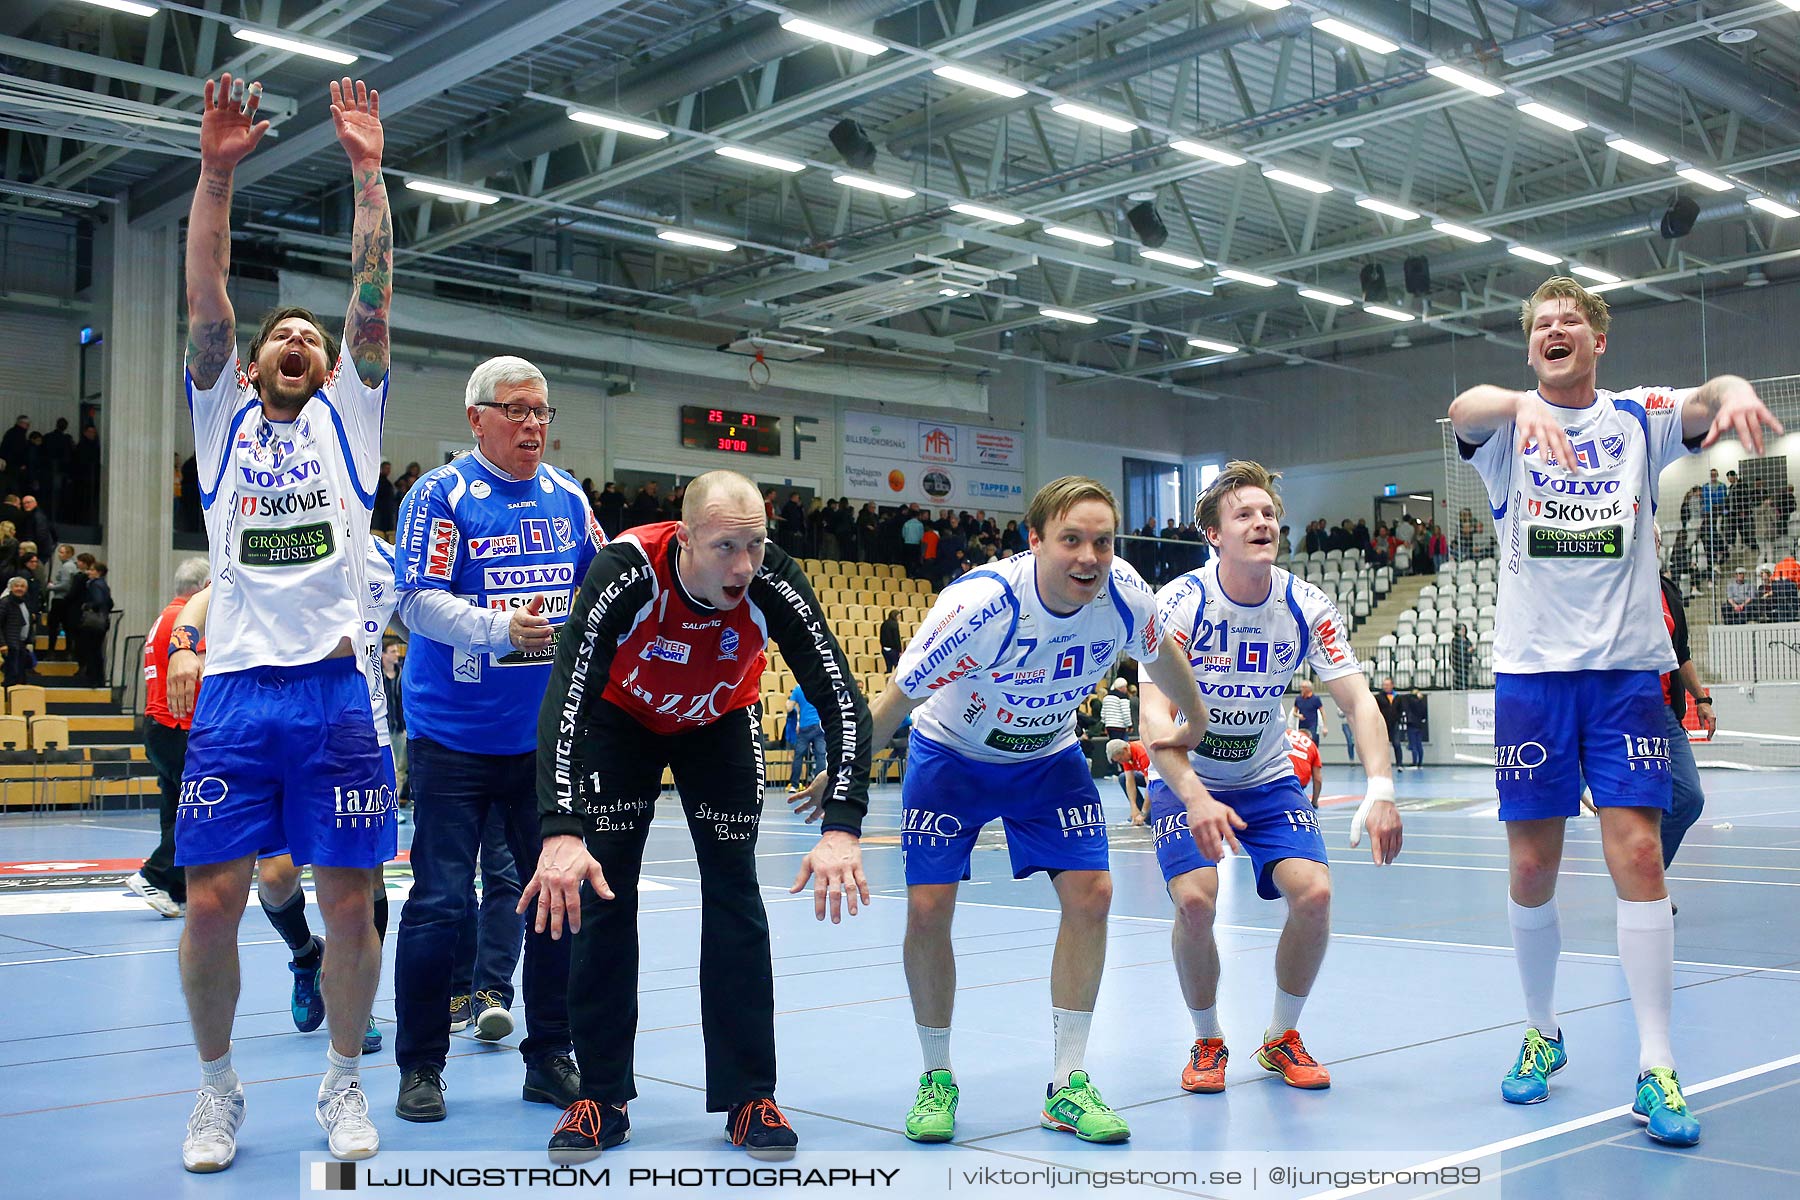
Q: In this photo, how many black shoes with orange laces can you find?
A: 2